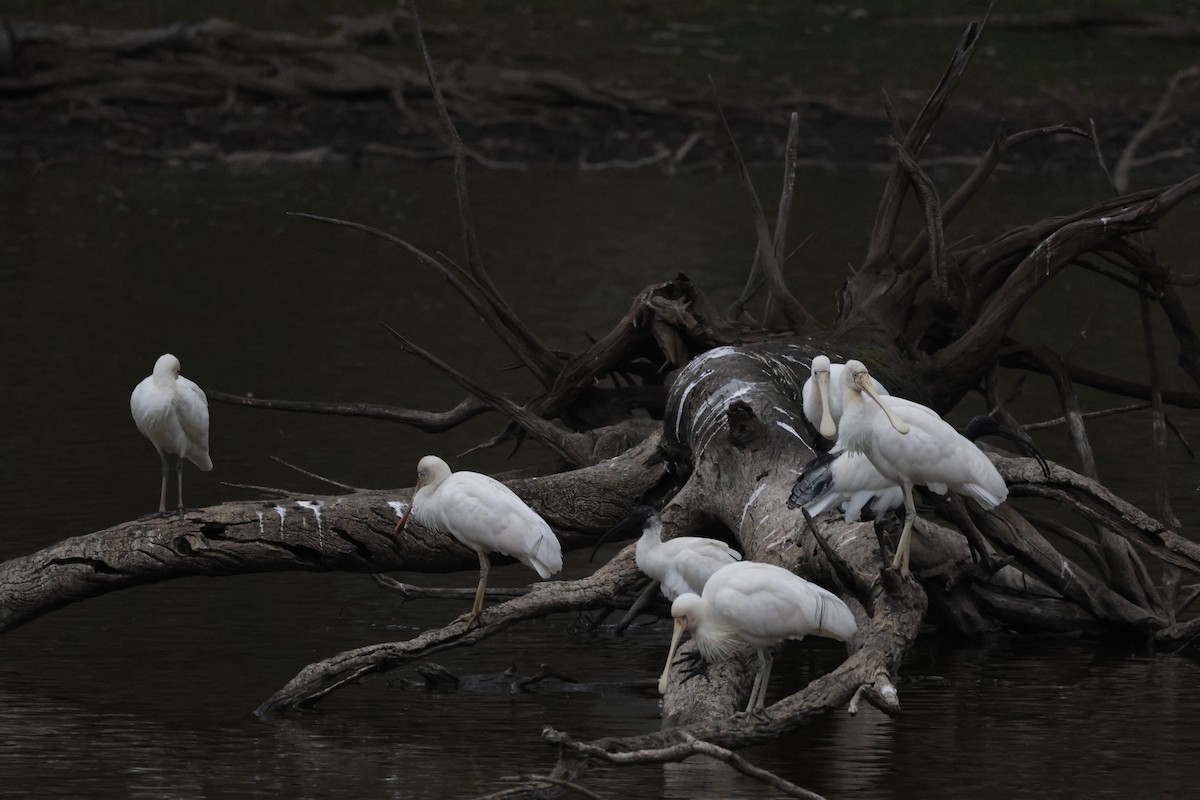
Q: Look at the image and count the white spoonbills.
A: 5